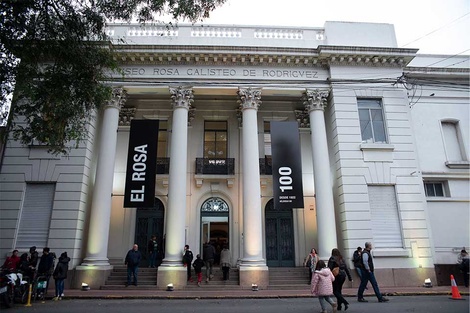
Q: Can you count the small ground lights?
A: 4